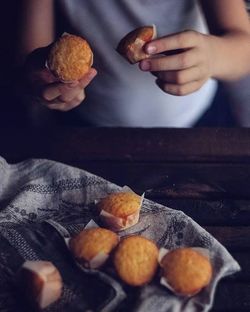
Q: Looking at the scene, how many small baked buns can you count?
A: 7